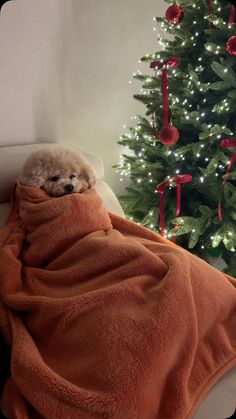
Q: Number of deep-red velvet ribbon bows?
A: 3